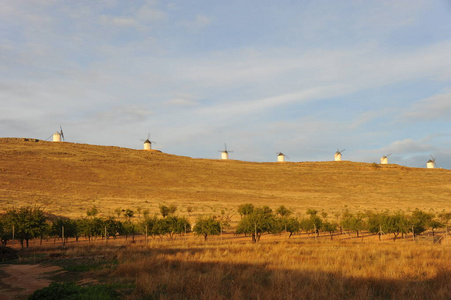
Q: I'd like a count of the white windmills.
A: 7